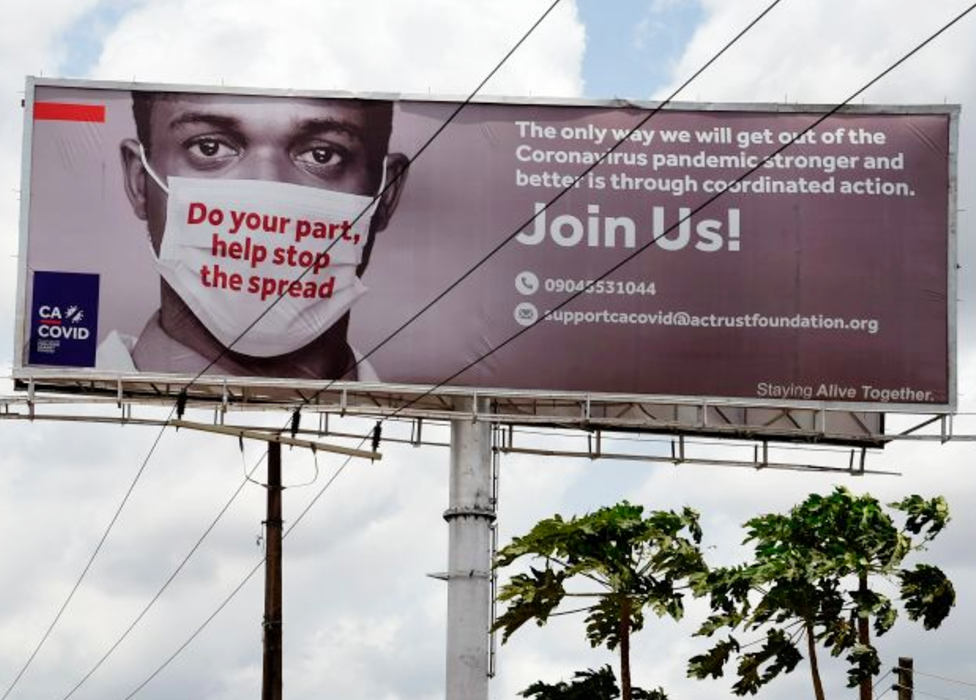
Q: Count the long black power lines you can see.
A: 3